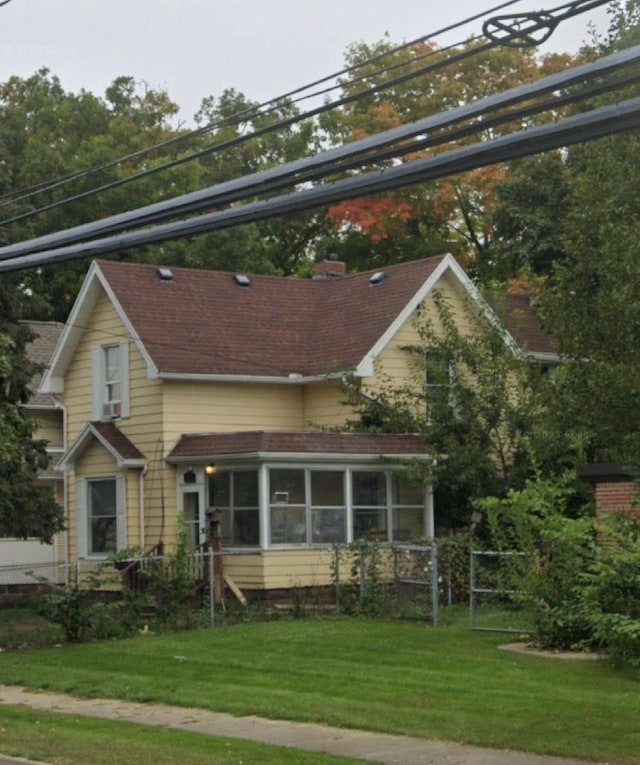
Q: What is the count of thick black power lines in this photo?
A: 3